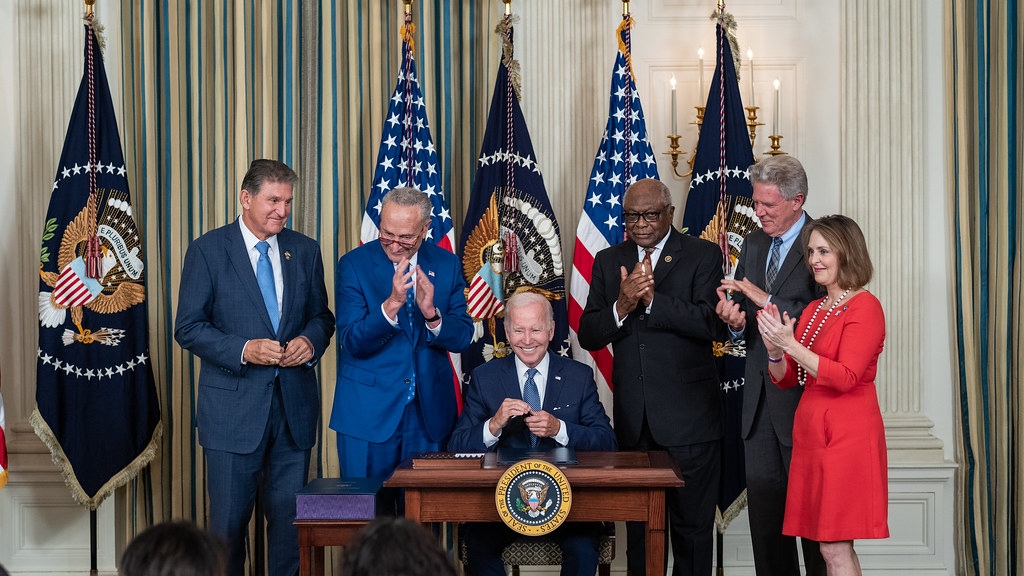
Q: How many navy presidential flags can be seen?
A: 3